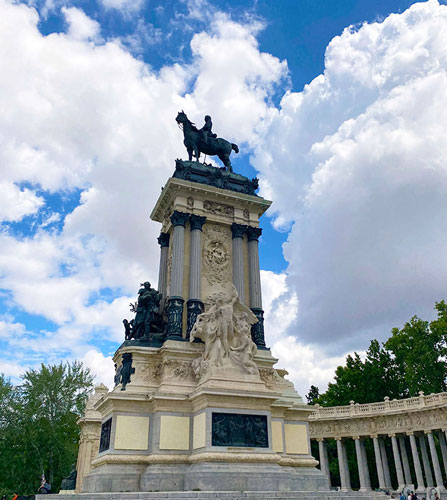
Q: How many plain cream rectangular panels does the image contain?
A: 5